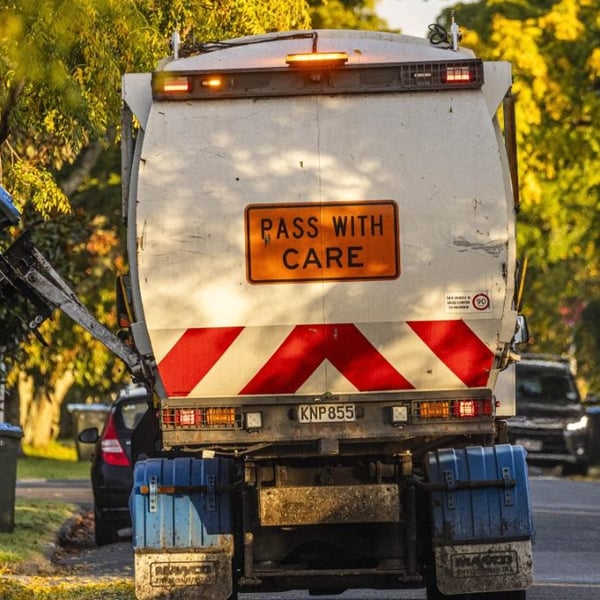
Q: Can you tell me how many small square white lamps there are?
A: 2